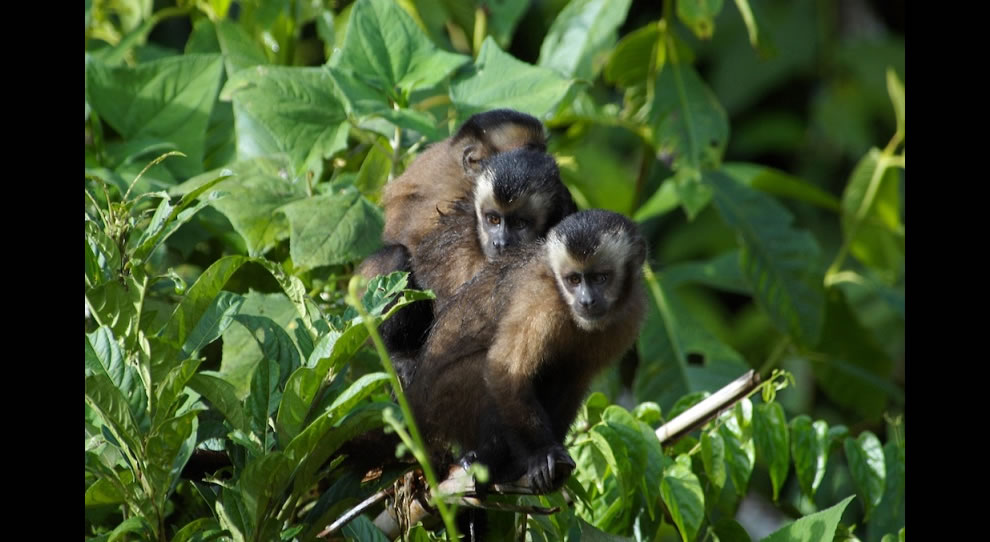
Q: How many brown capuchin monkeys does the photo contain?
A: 3